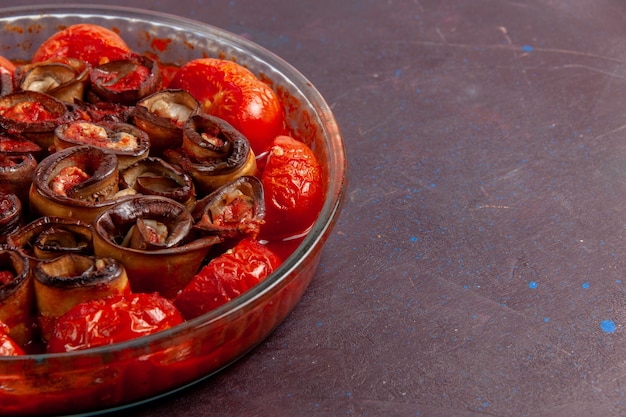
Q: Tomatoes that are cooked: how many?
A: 7